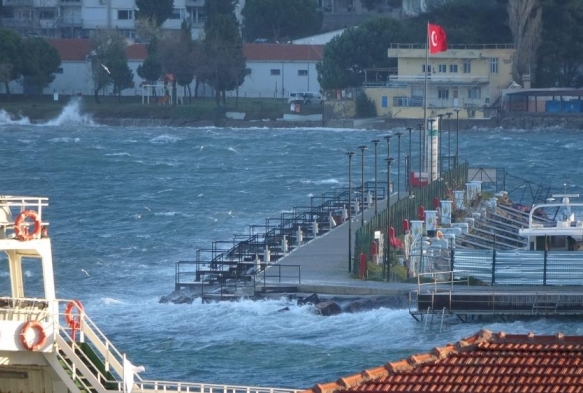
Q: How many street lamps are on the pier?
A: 12